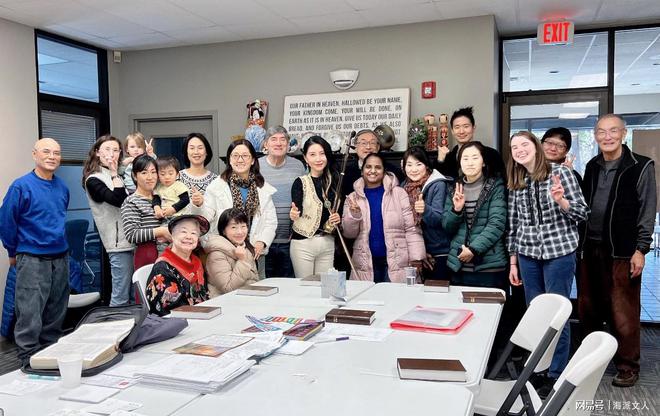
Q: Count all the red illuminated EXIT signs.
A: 1